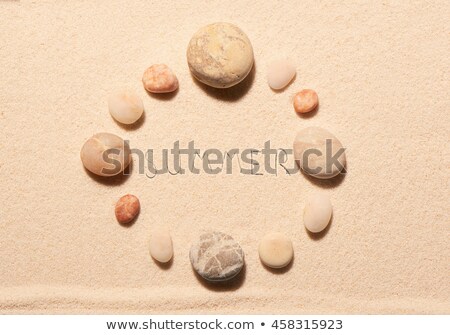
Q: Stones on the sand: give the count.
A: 12